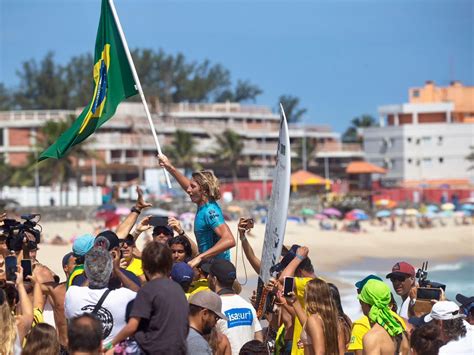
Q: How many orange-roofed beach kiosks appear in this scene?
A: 2